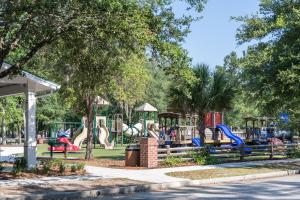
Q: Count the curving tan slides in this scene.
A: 2